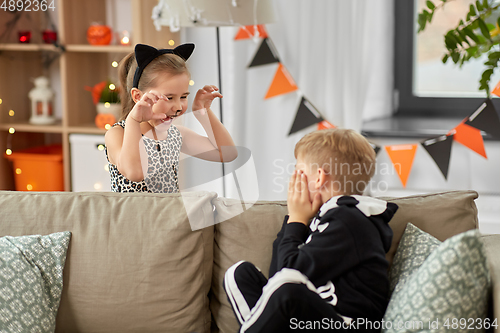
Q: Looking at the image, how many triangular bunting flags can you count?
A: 11